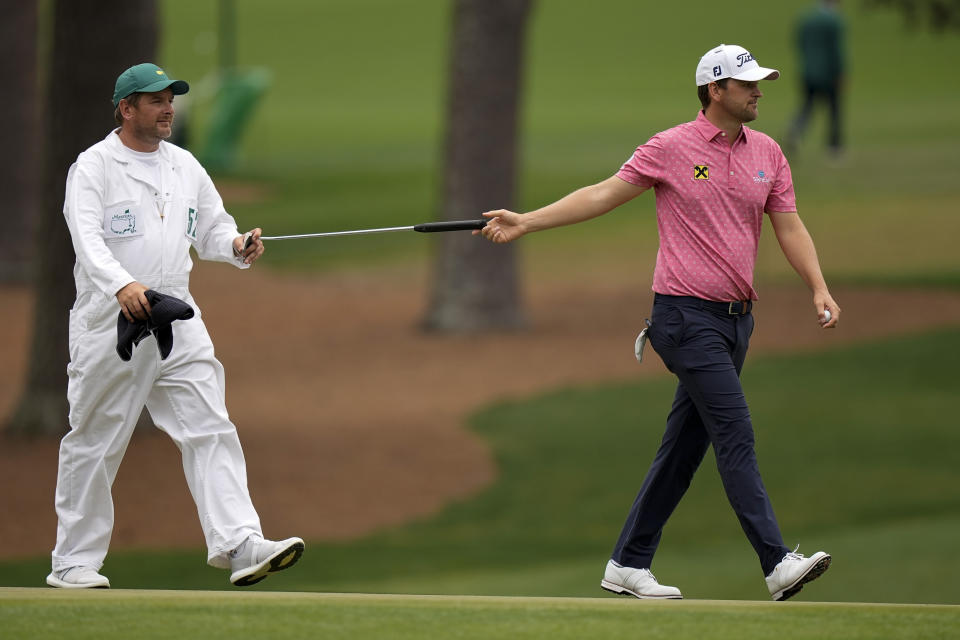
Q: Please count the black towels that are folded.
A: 1